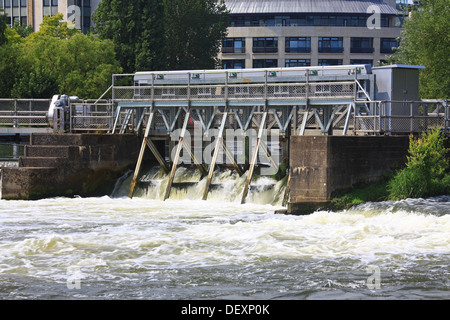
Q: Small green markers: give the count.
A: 6